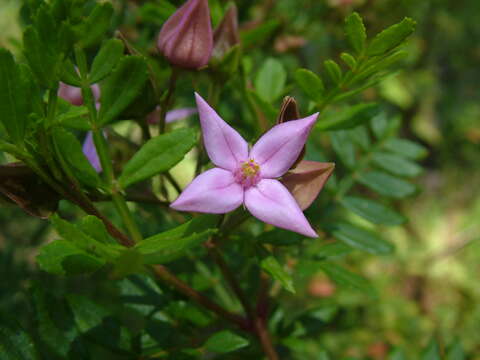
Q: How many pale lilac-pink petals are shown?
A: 4